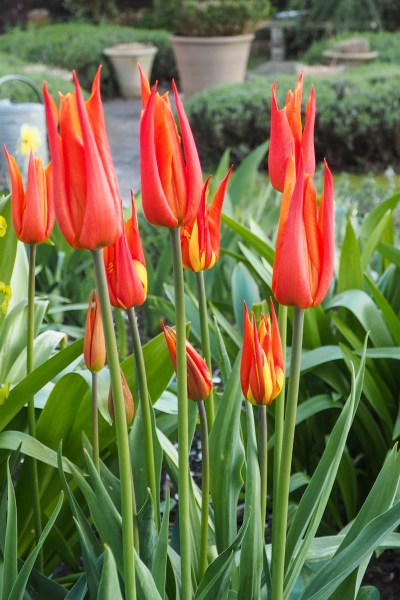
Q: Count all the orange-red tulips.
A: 11